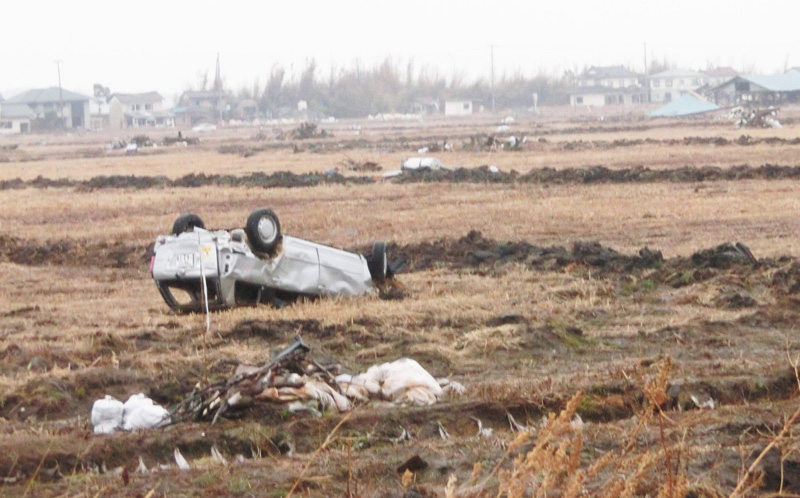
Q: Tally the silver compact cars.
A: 1